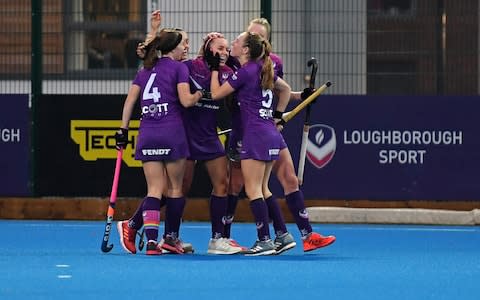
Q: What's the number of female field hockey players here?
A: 5